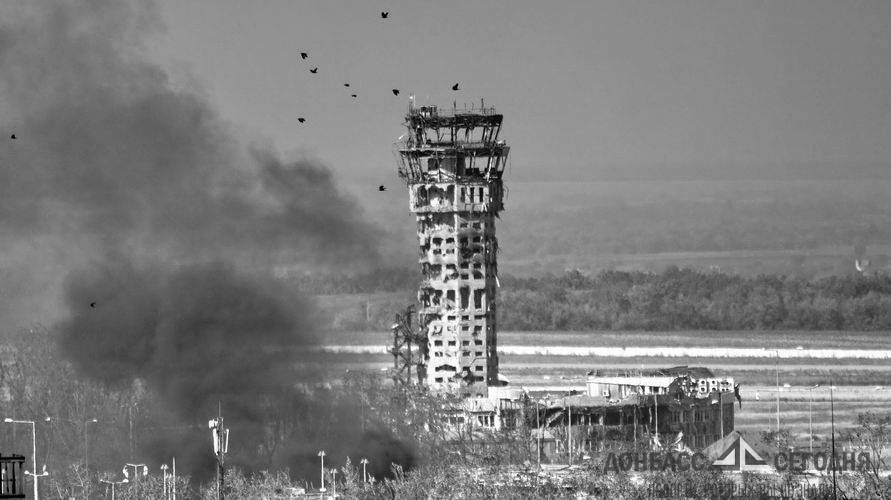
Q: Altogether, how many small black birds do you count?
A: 11